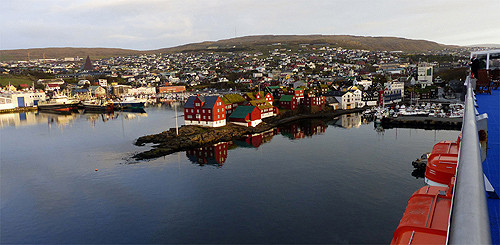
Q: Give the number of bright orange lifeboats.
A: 2